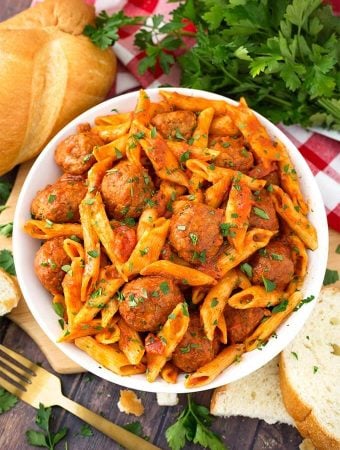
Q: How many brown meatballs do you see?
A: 12